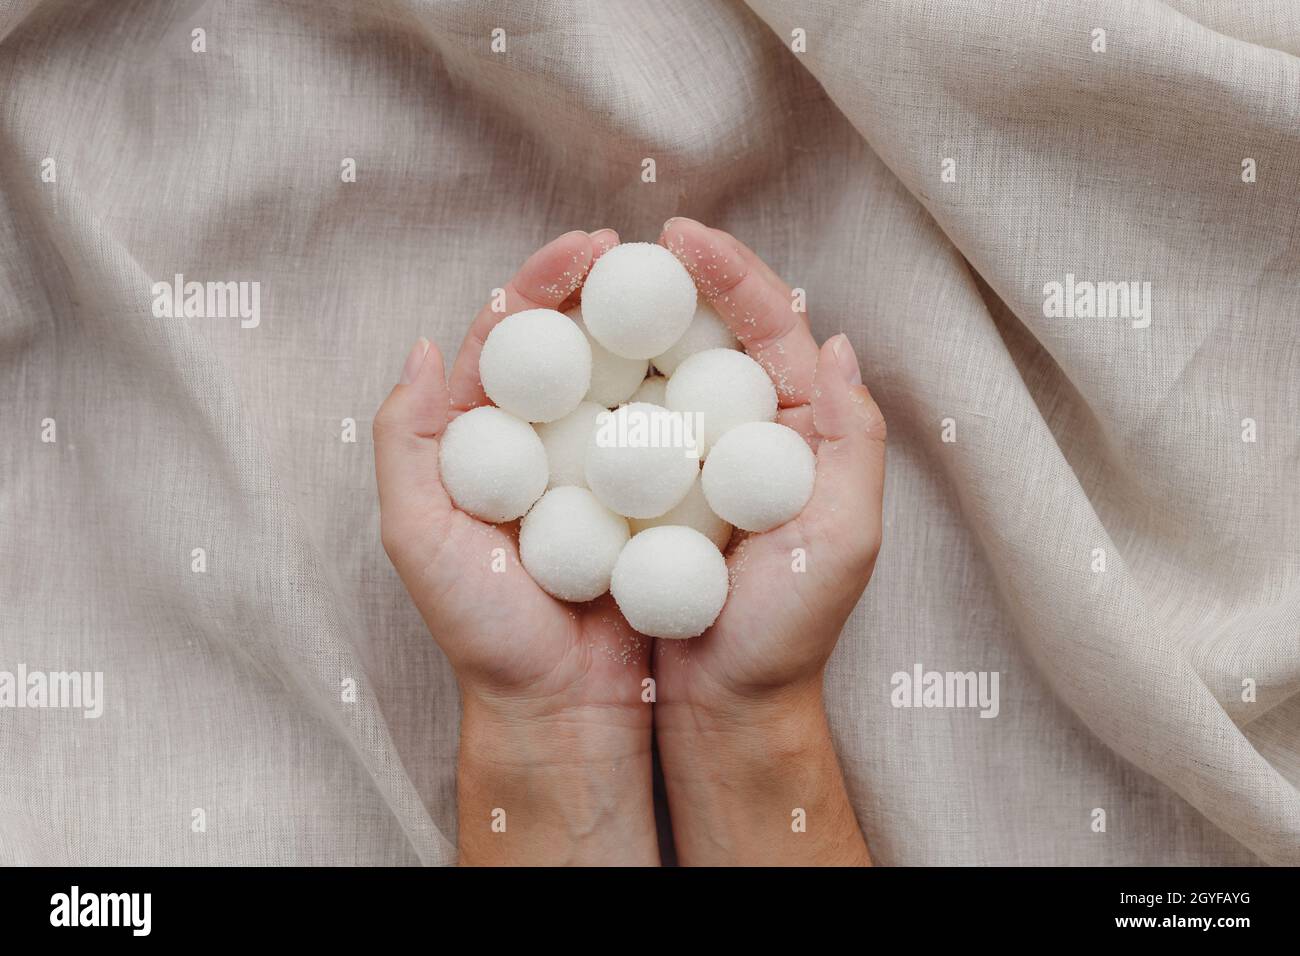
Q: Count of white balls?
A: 13